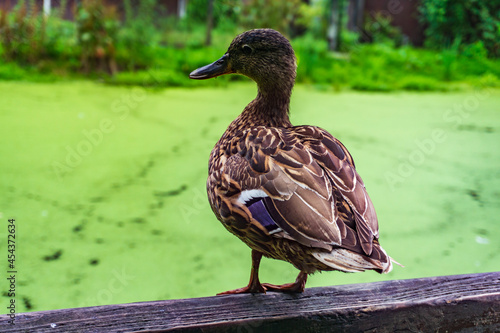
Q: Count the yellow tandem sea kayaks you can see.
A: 0